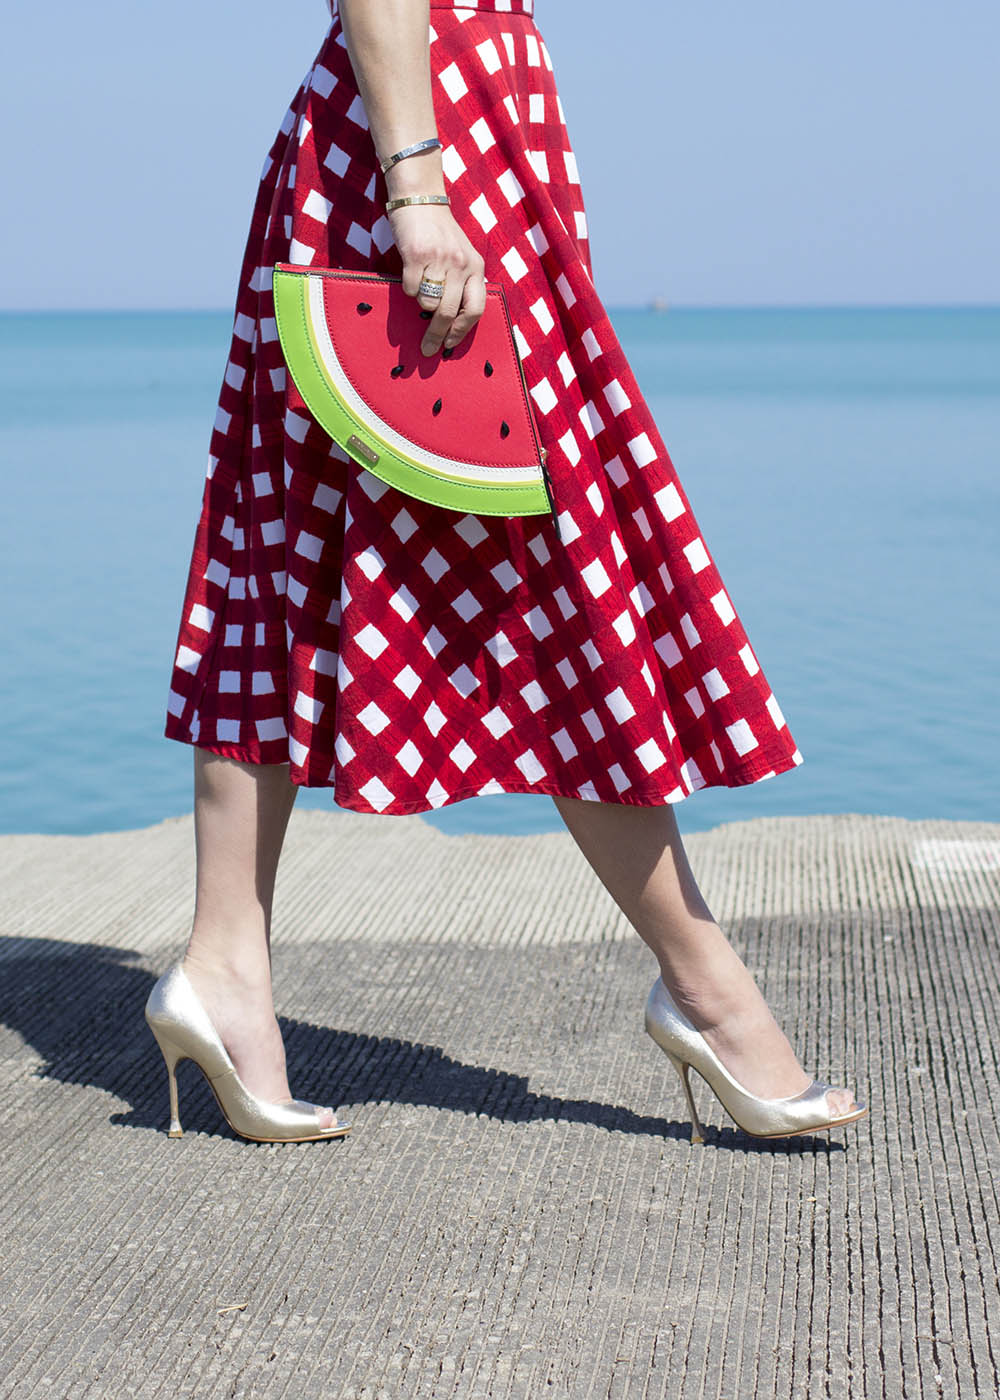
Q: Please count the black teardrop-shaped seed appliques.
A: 7